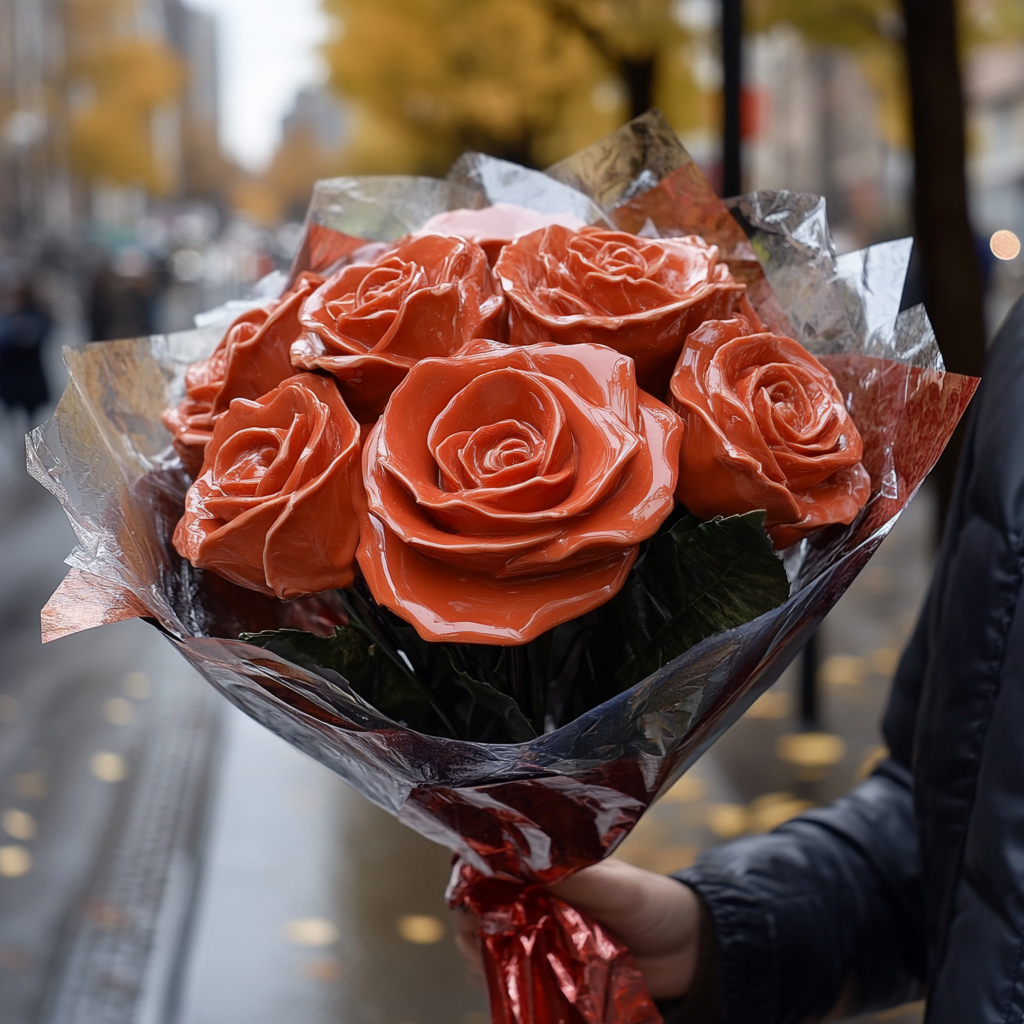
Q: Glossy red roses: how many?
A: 6